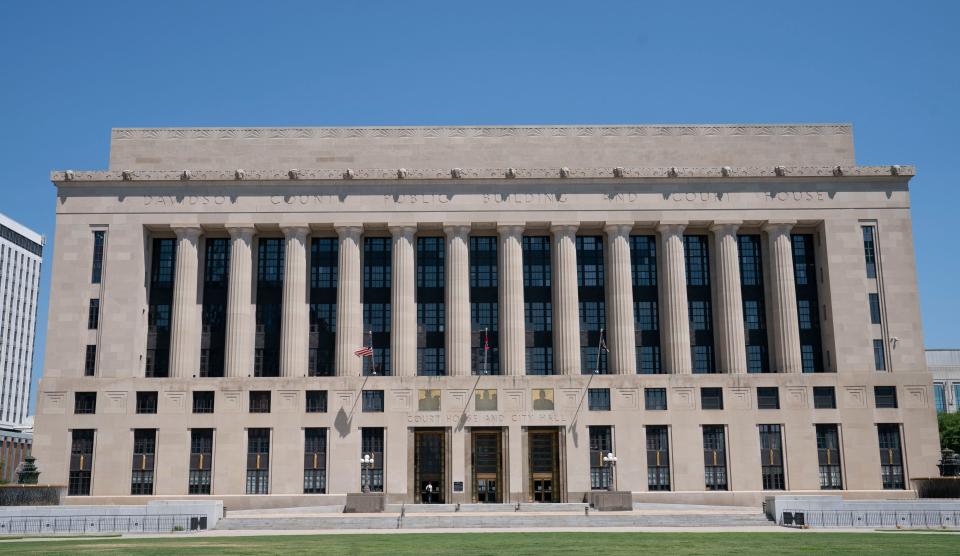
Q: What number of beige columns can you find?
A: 12